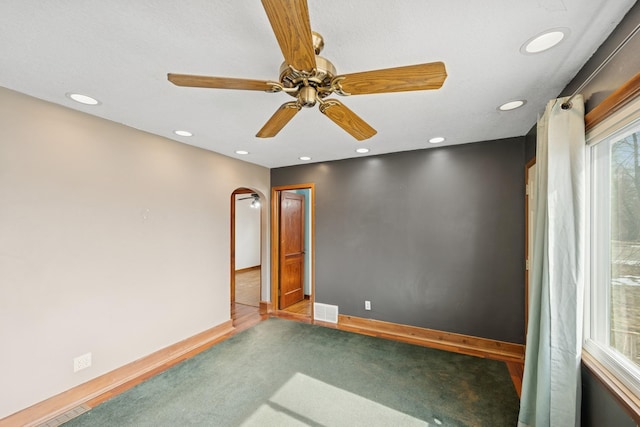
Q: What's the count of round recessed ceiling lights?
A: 8